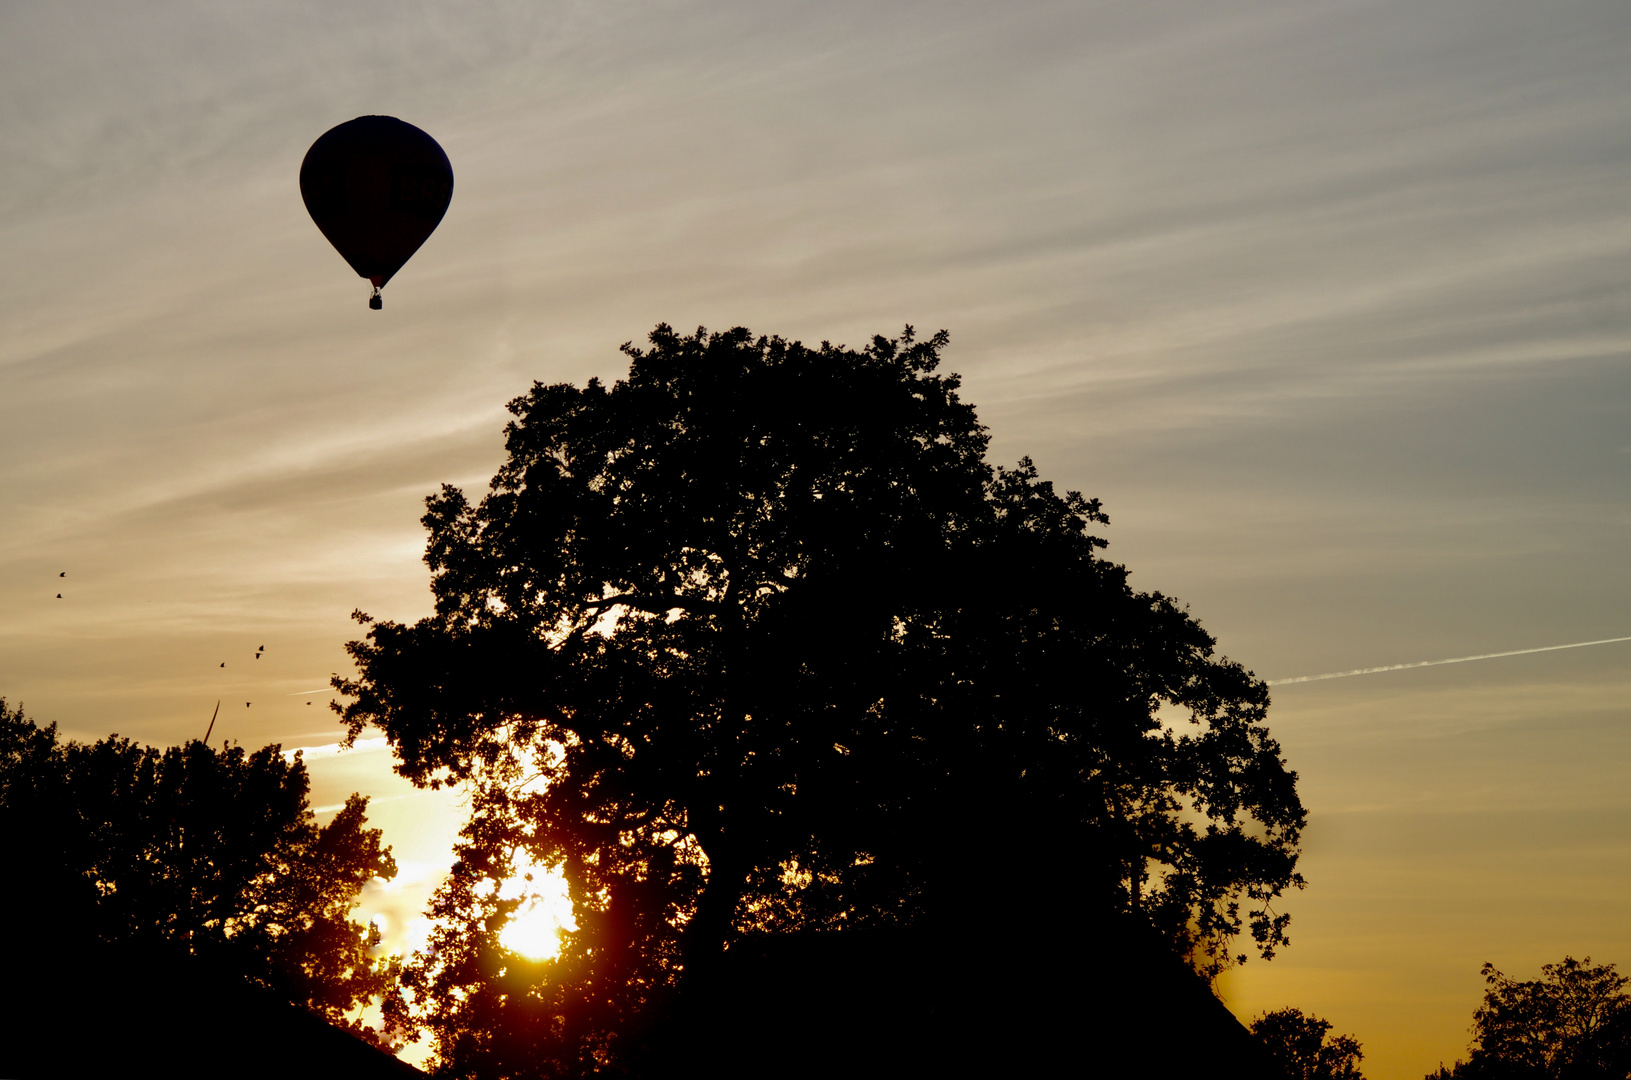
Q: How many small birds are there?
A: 7